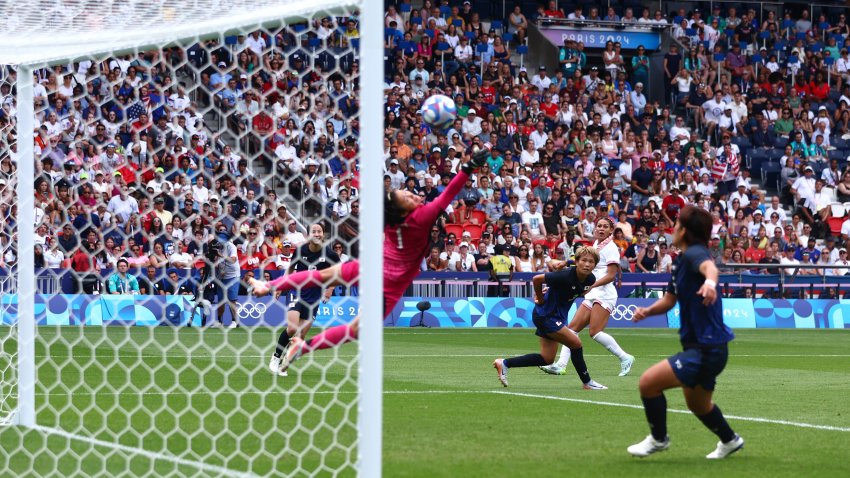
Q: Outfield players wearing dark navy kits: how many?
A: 3